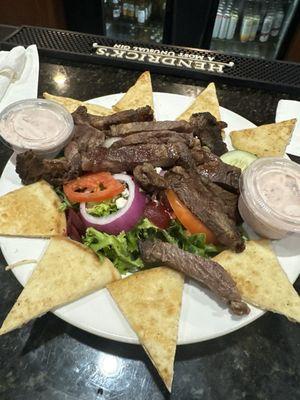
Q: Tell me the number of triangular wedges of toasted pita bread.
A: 8